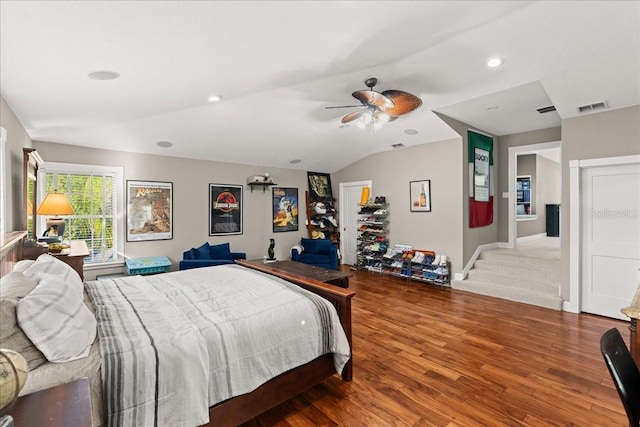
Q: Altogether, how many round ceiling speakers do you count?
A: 4